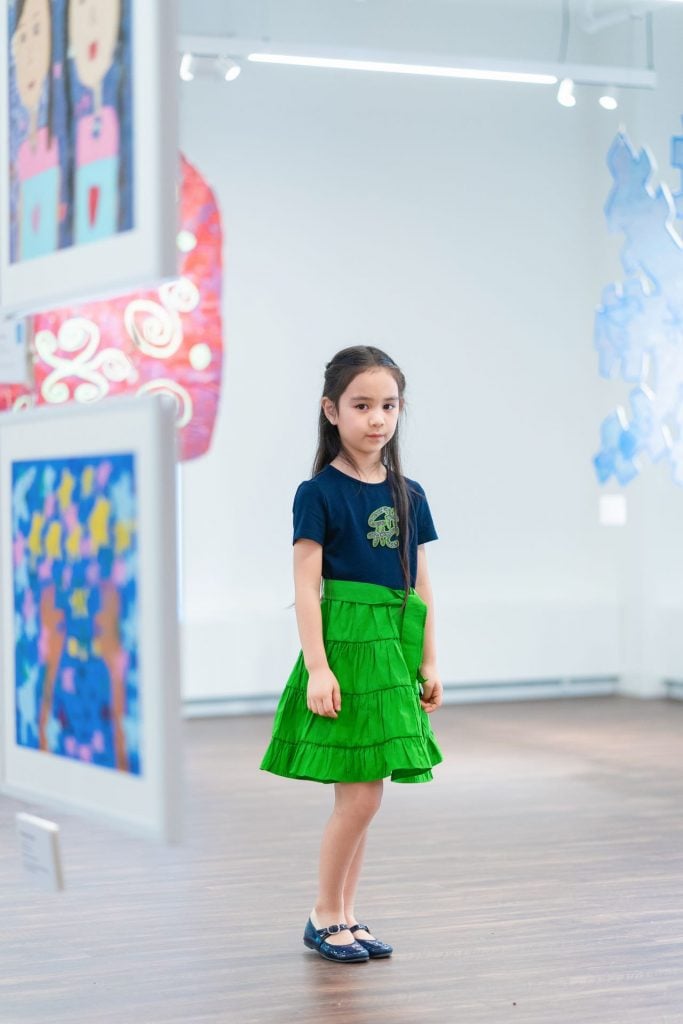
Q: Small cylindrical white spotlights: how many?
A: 4